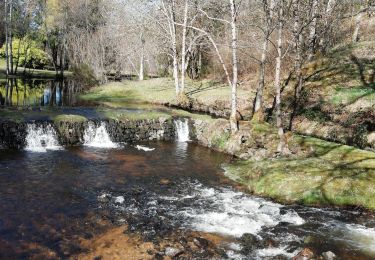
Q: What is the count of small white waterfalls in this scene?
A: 3